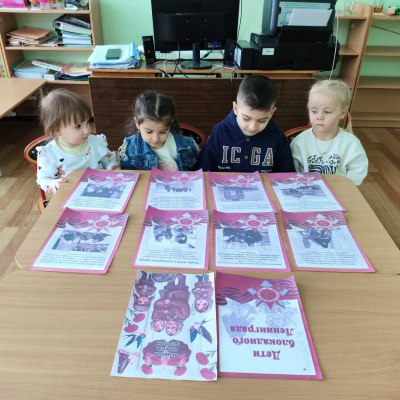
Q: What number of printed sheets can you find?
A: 10